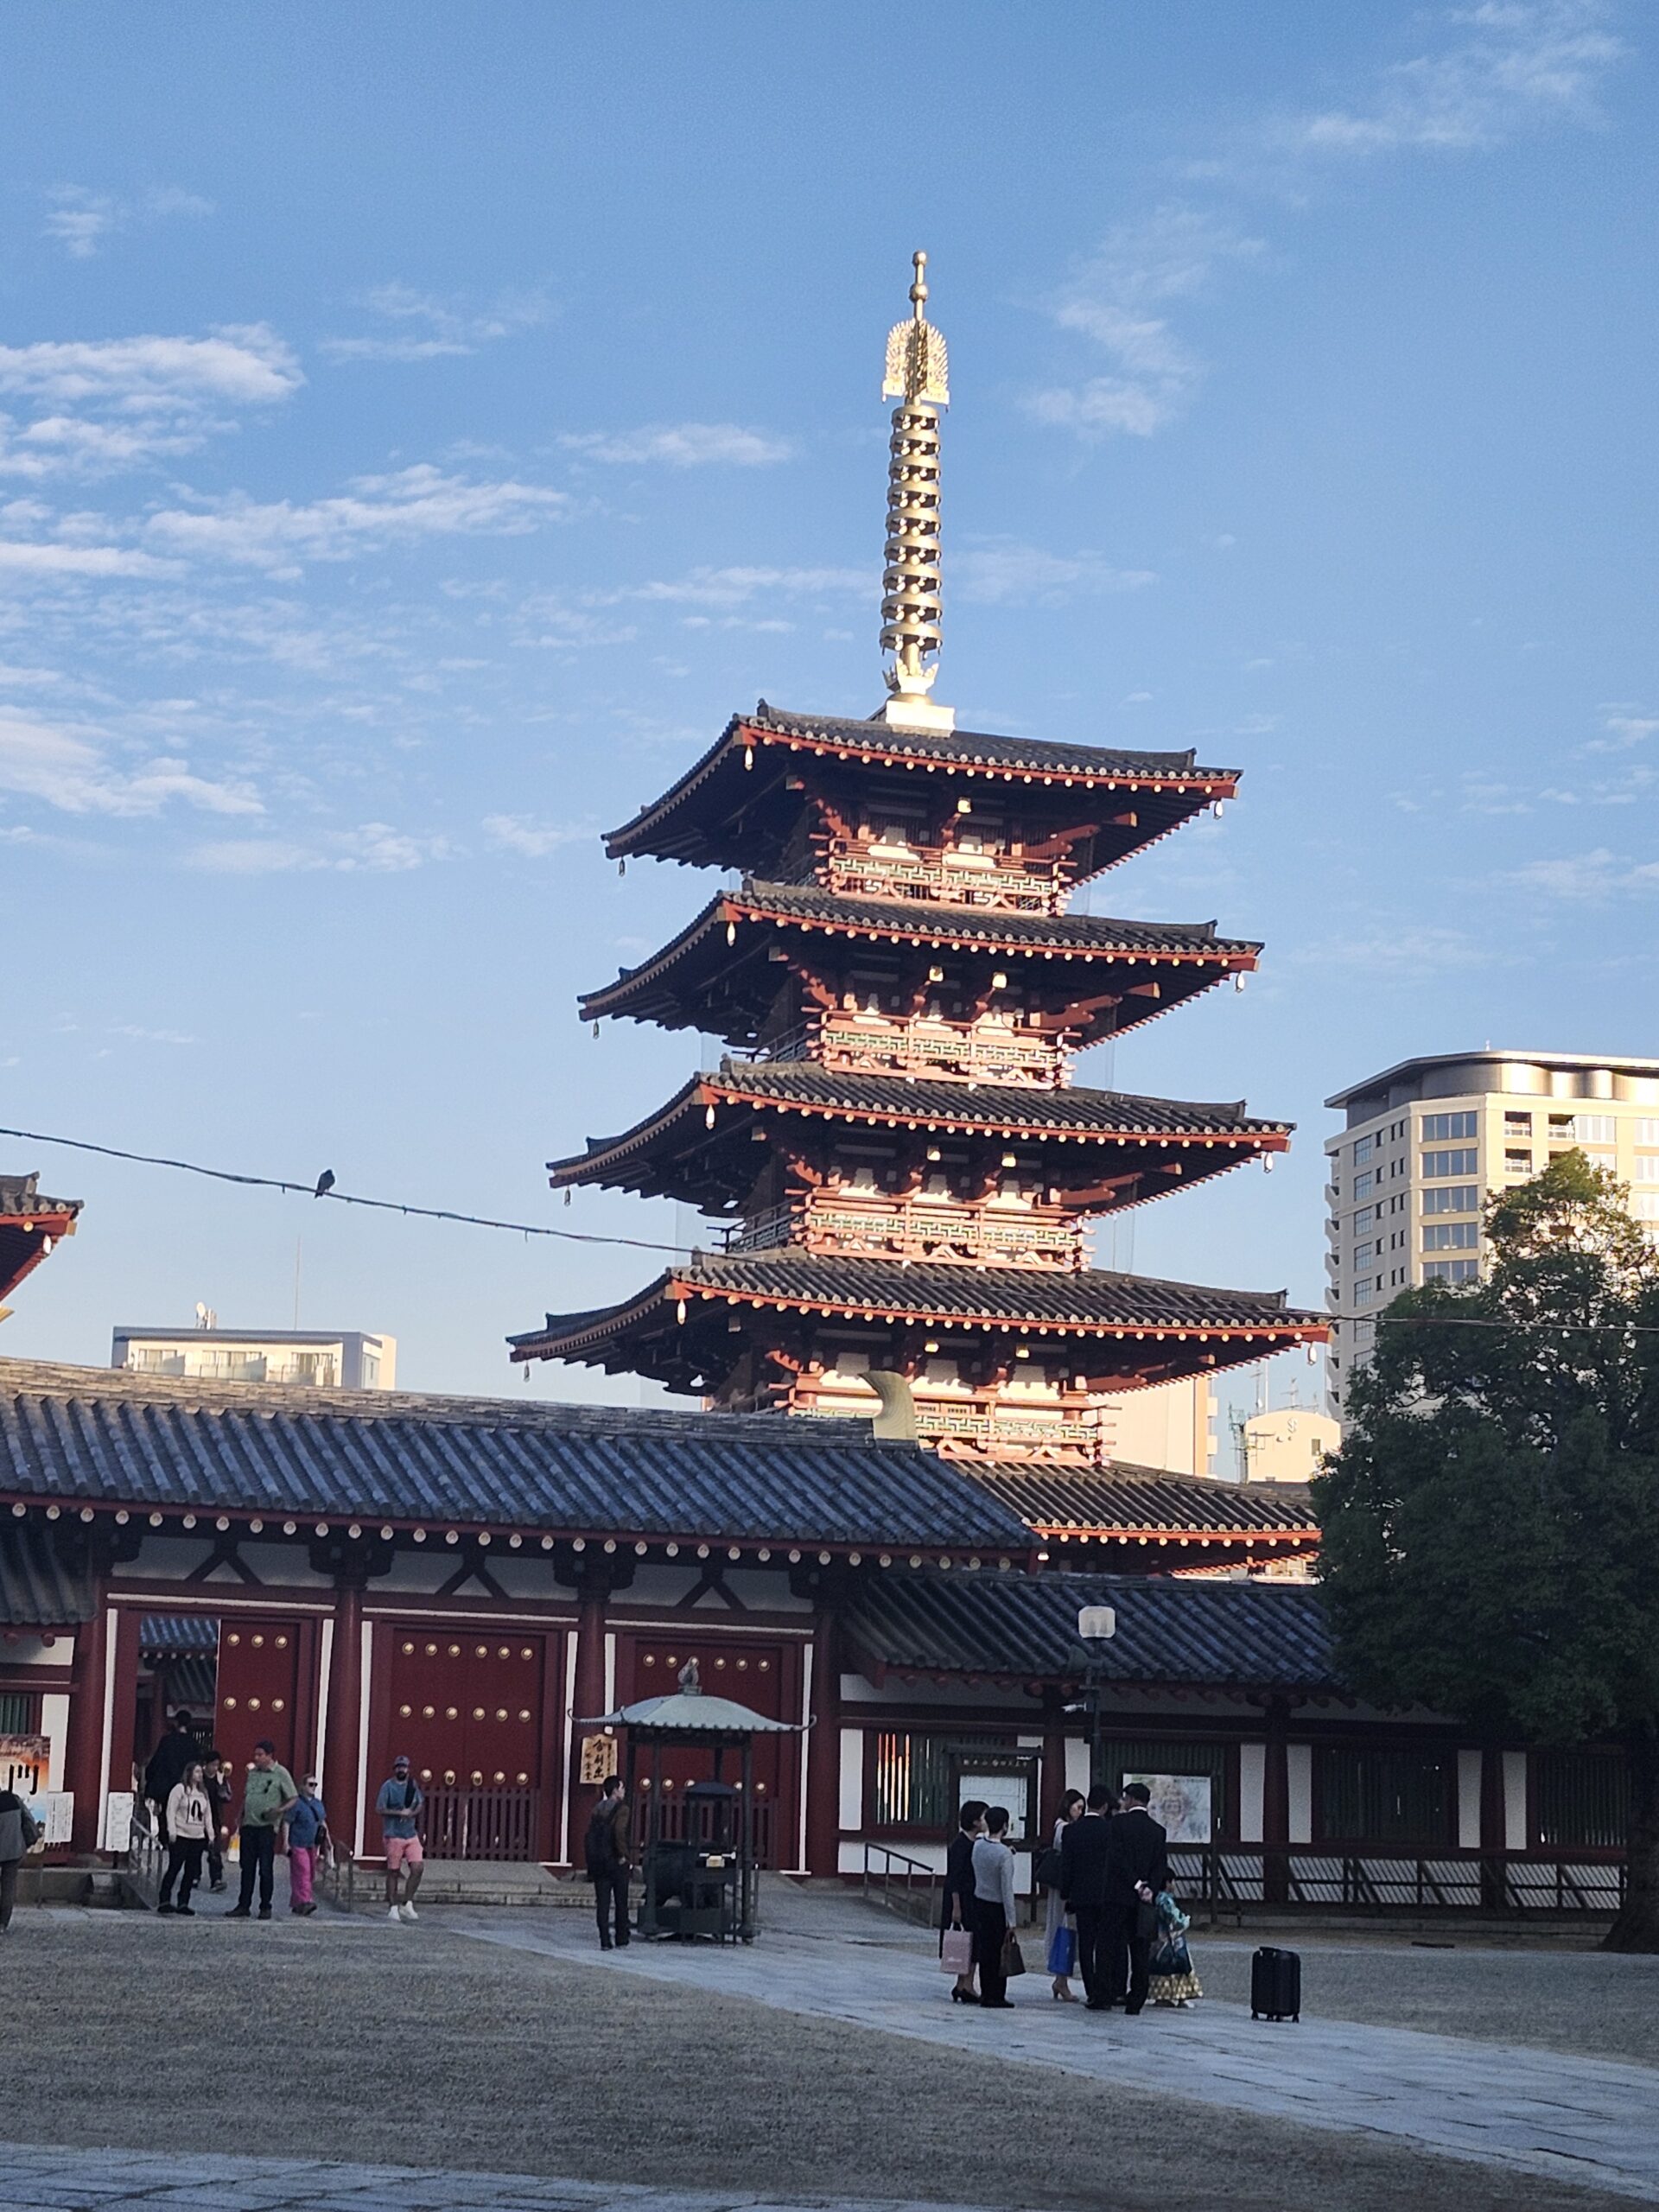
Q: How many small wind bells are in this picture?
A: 13